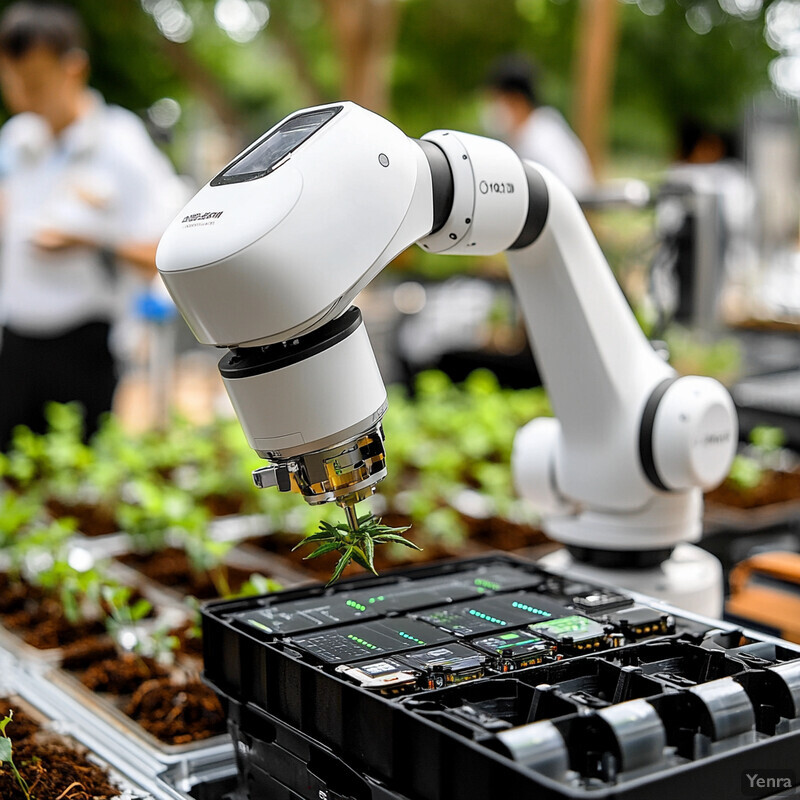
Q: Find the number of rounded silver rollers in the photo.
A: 4